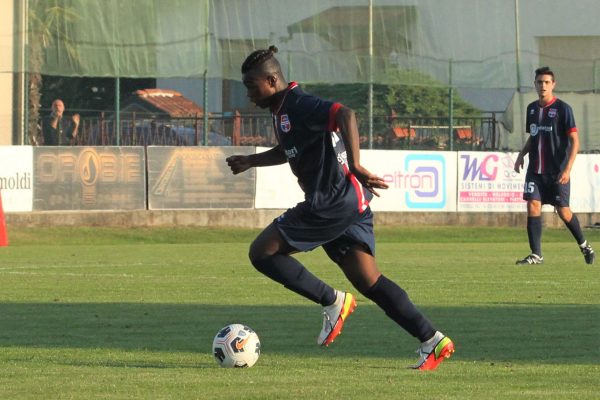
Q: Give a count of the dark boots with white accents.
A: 2